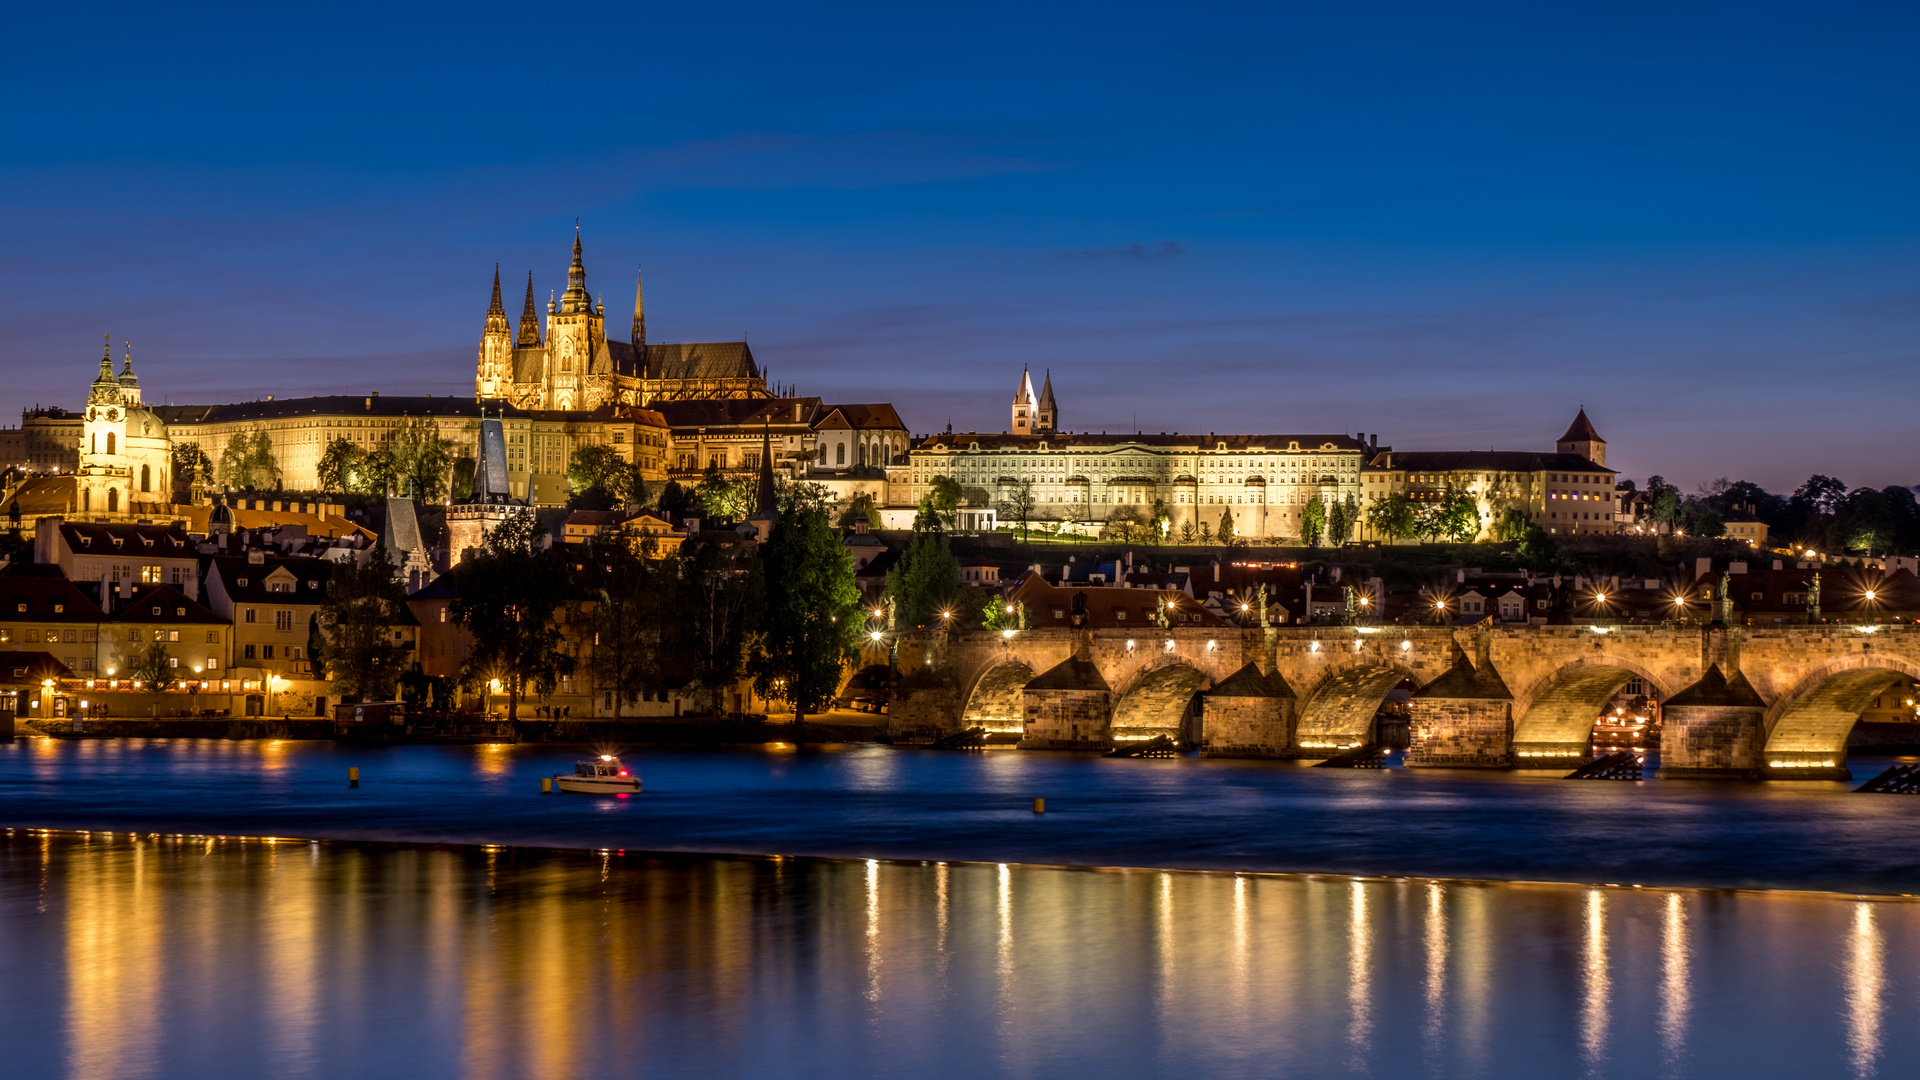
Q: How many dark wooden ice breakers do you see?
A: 5